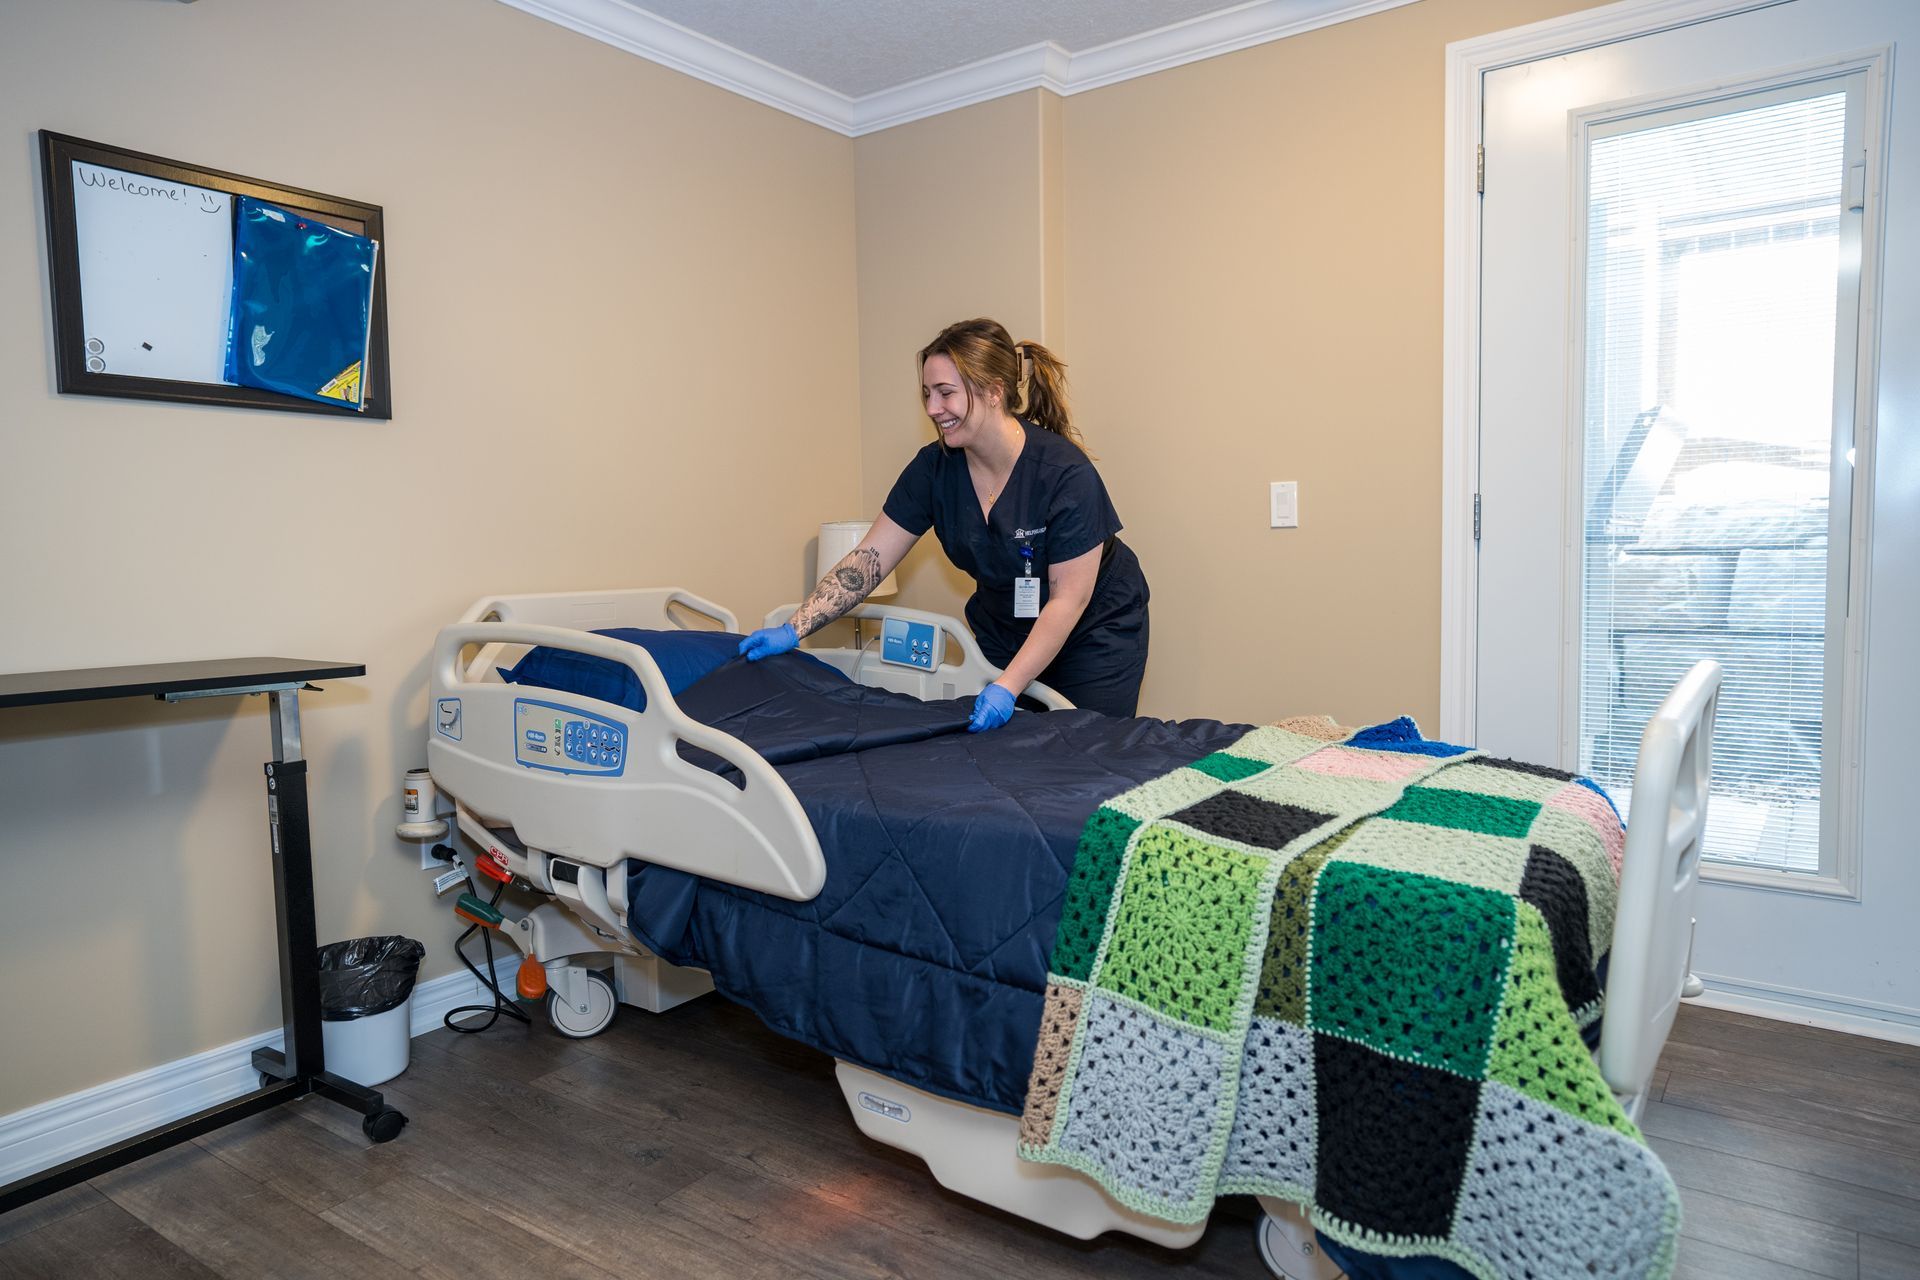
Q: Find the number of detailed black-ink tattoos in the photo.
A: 1